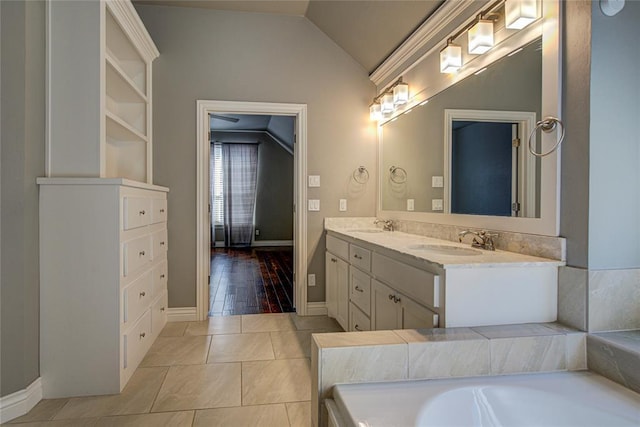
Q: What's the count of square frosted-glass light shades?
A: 6